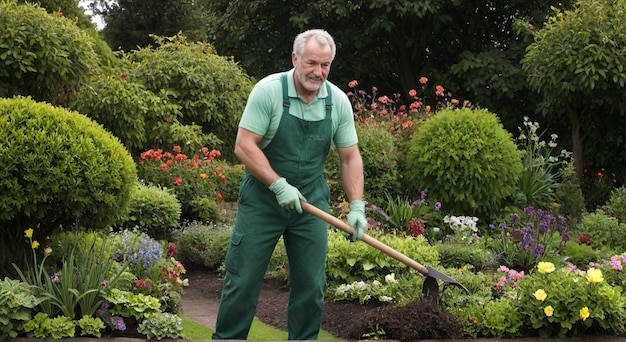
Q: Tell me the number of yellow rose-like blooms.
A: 5